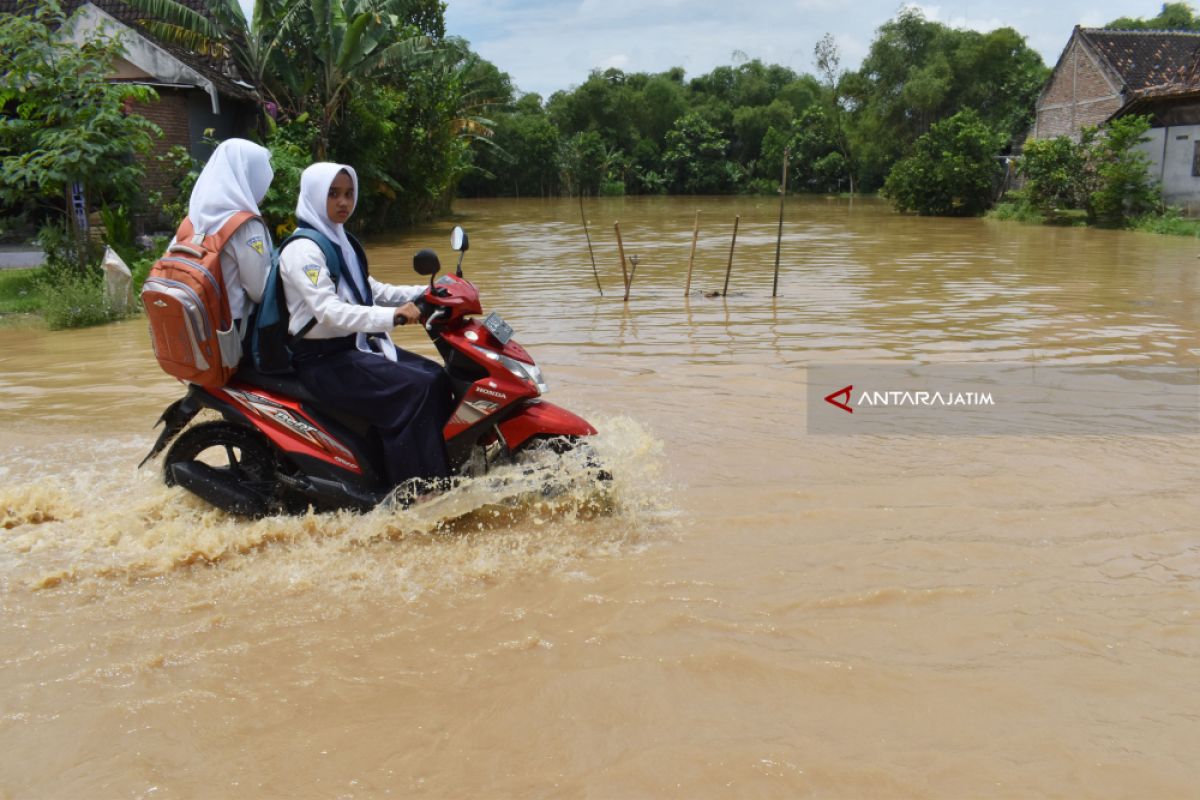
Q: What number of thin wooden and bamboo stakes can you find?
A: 6